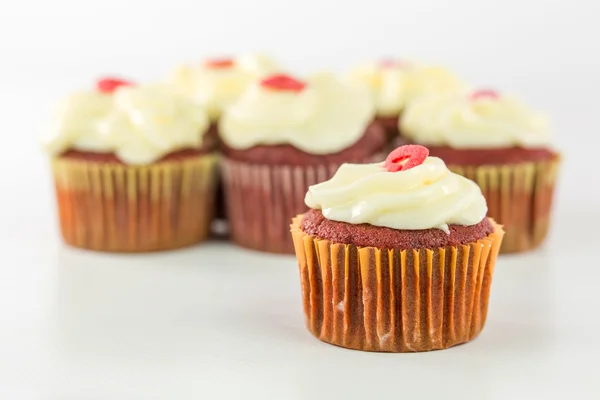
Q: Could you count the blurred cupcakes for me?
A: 5